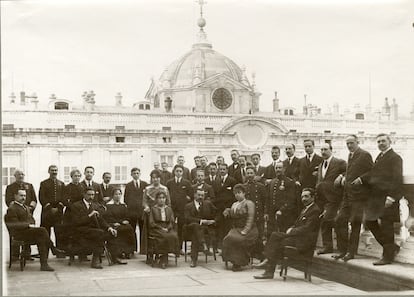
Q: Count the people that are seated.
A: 7